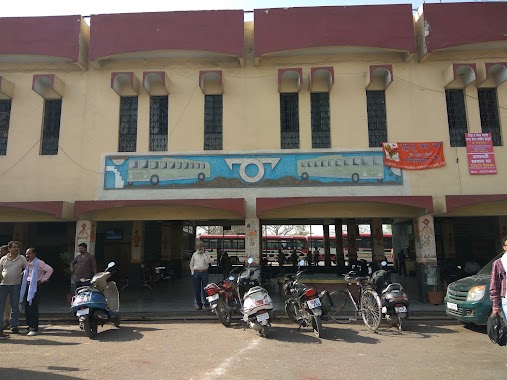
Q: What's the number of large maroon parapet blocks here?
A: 4